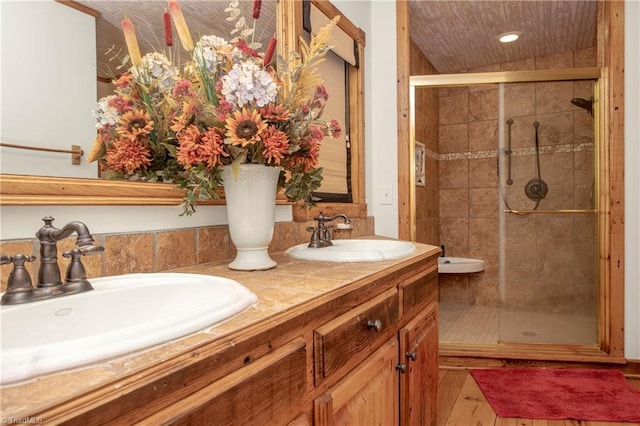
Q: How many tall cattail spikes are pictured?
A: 5